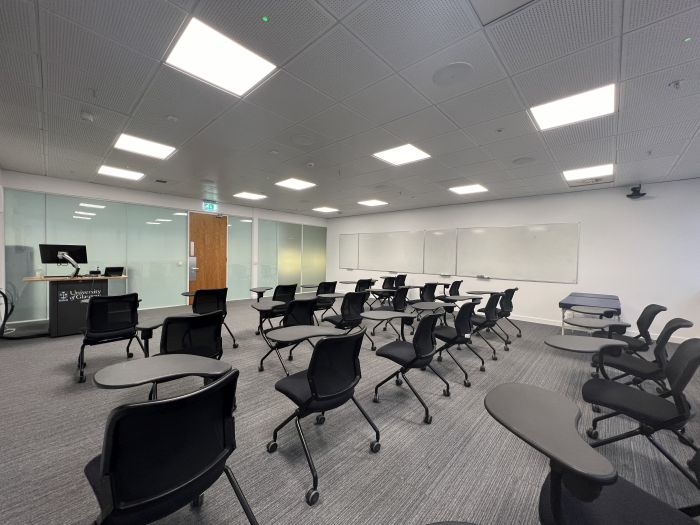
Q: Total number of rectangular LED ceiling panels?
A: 11